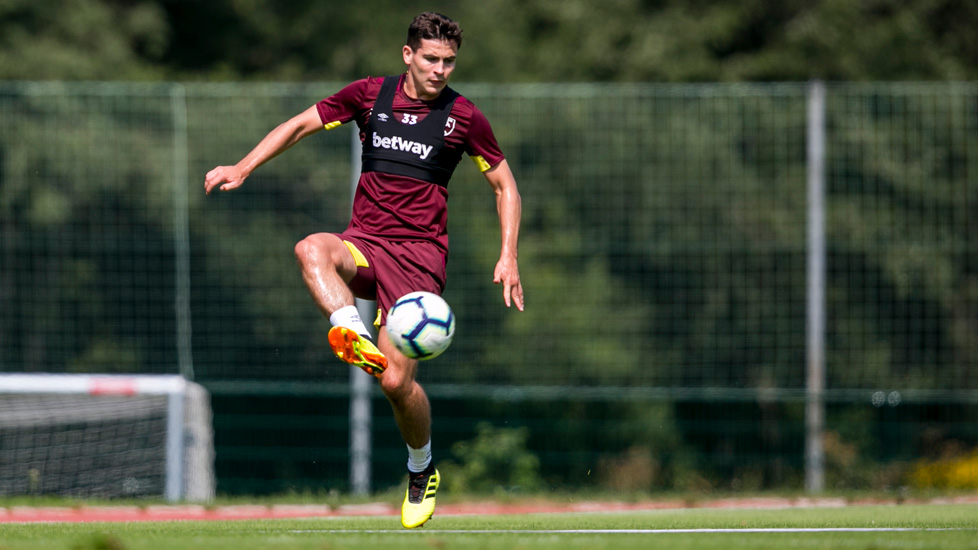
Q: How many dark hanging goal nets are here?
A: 1